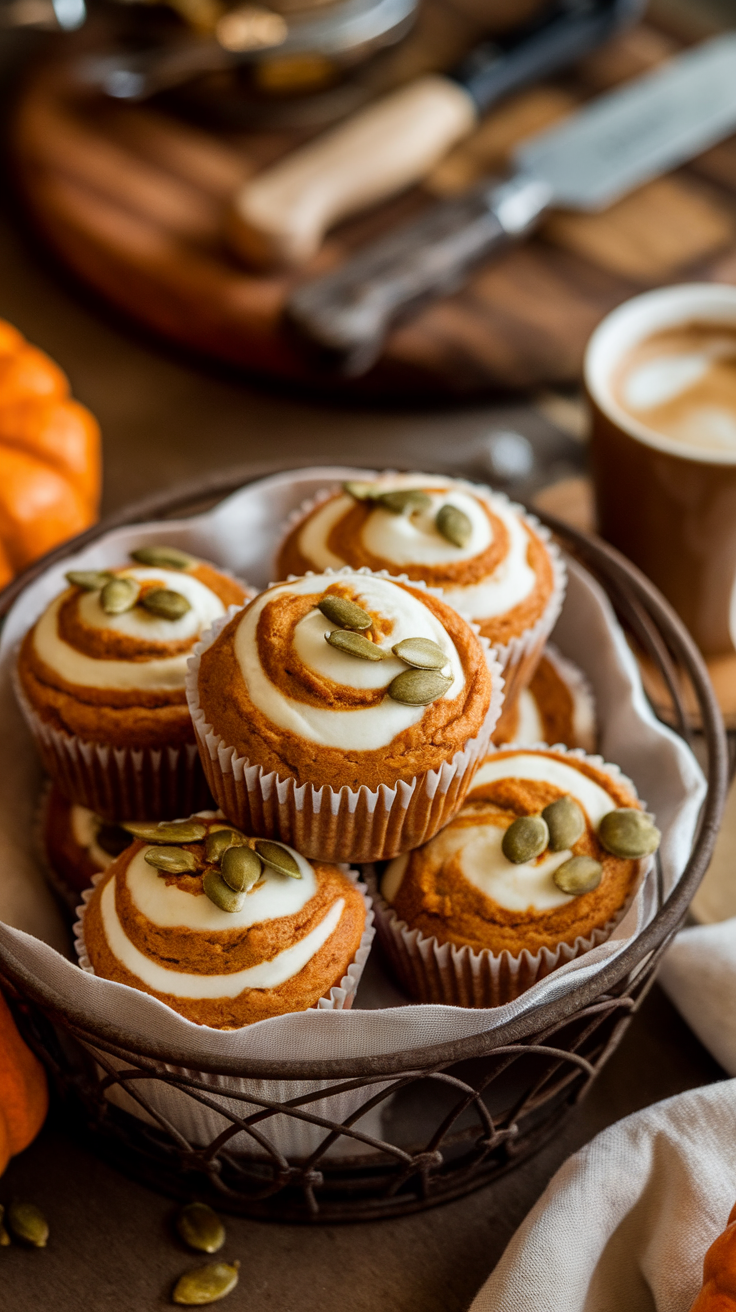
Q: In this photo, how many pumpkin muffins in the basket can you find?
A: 7